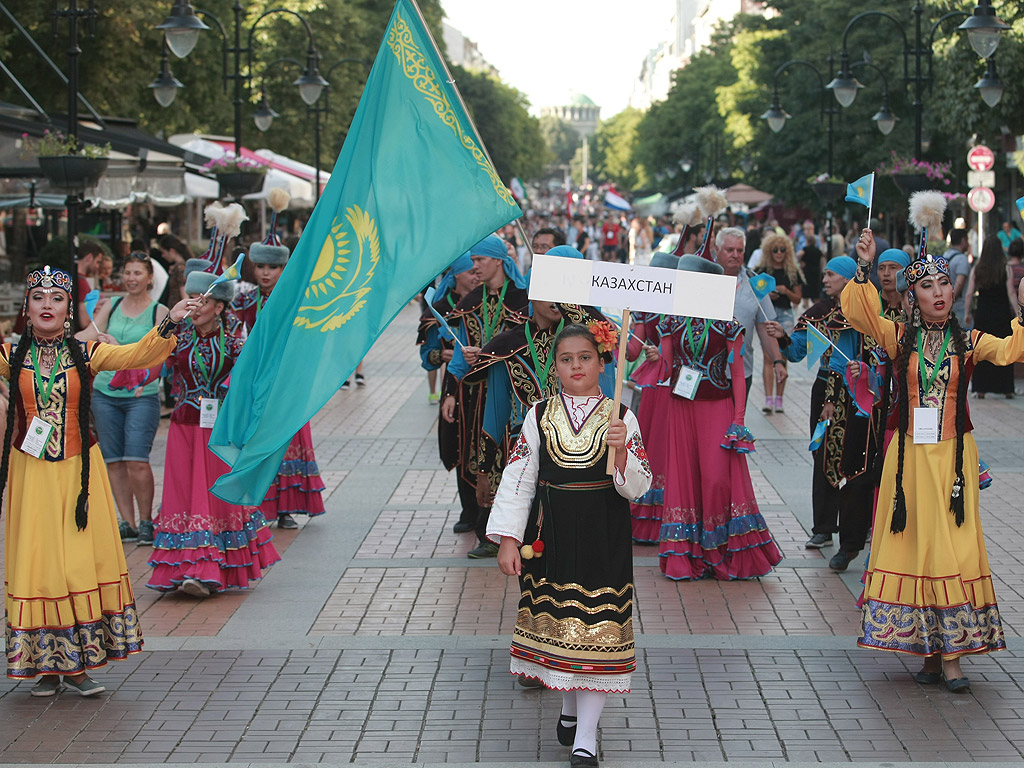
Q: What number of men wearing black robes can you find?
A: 5